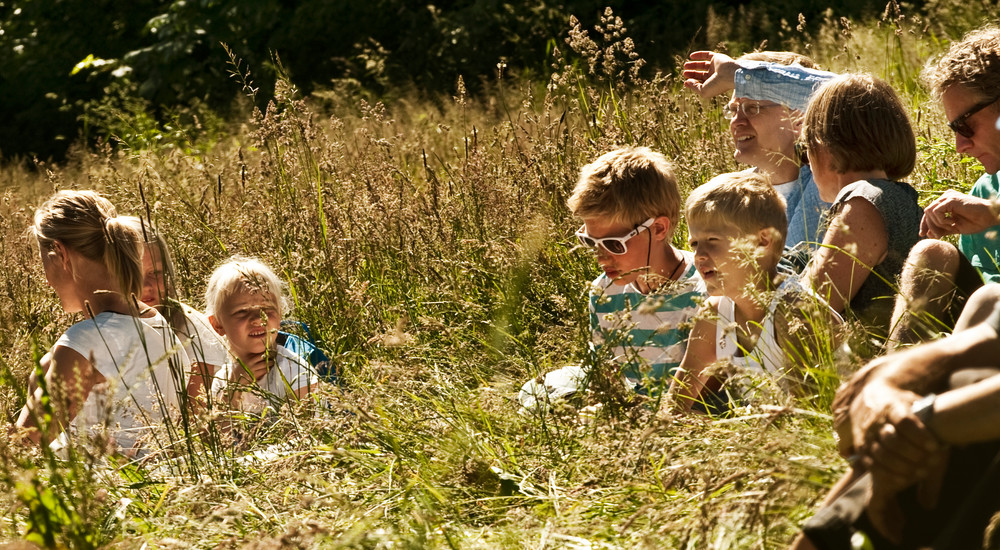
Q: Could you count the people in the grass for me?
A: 9